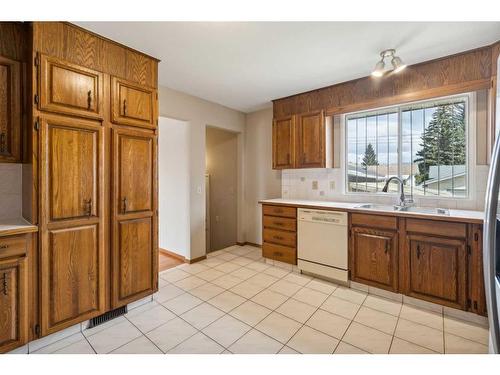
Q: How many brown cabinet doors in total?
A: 10